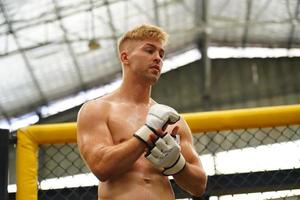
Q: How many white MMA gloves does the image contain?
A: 2